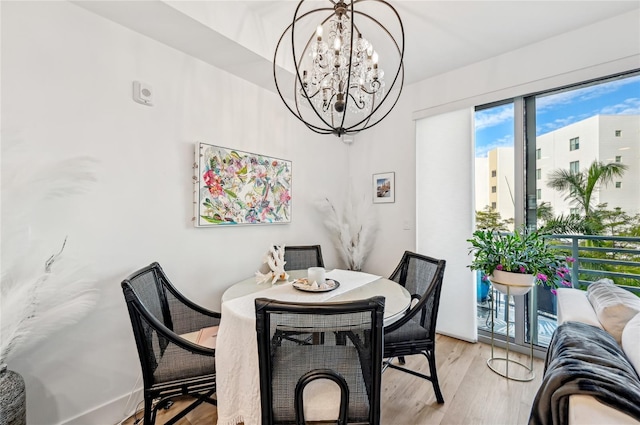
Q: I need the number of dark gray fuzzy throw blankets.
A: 1